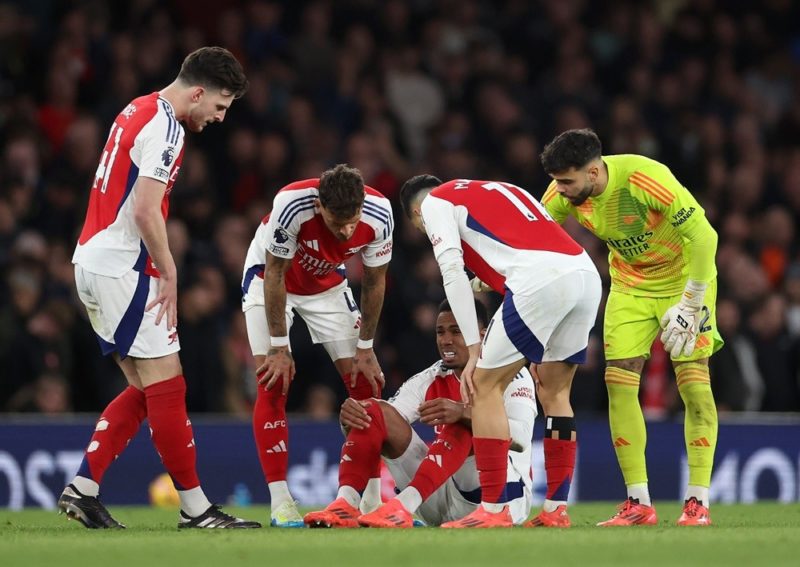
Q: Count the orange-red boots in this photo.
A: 6